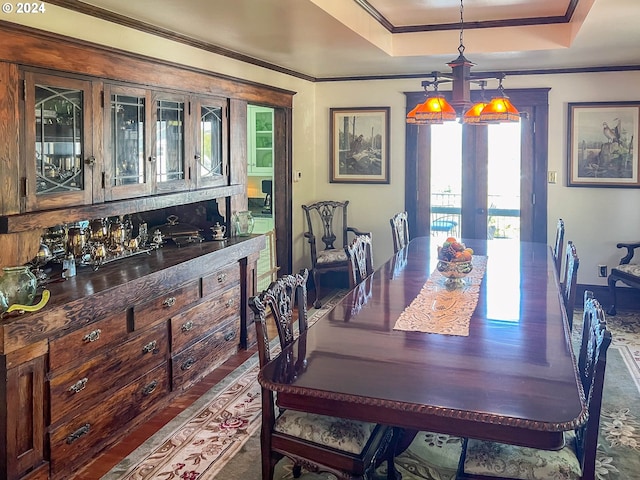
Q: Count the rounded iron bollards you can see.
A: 0